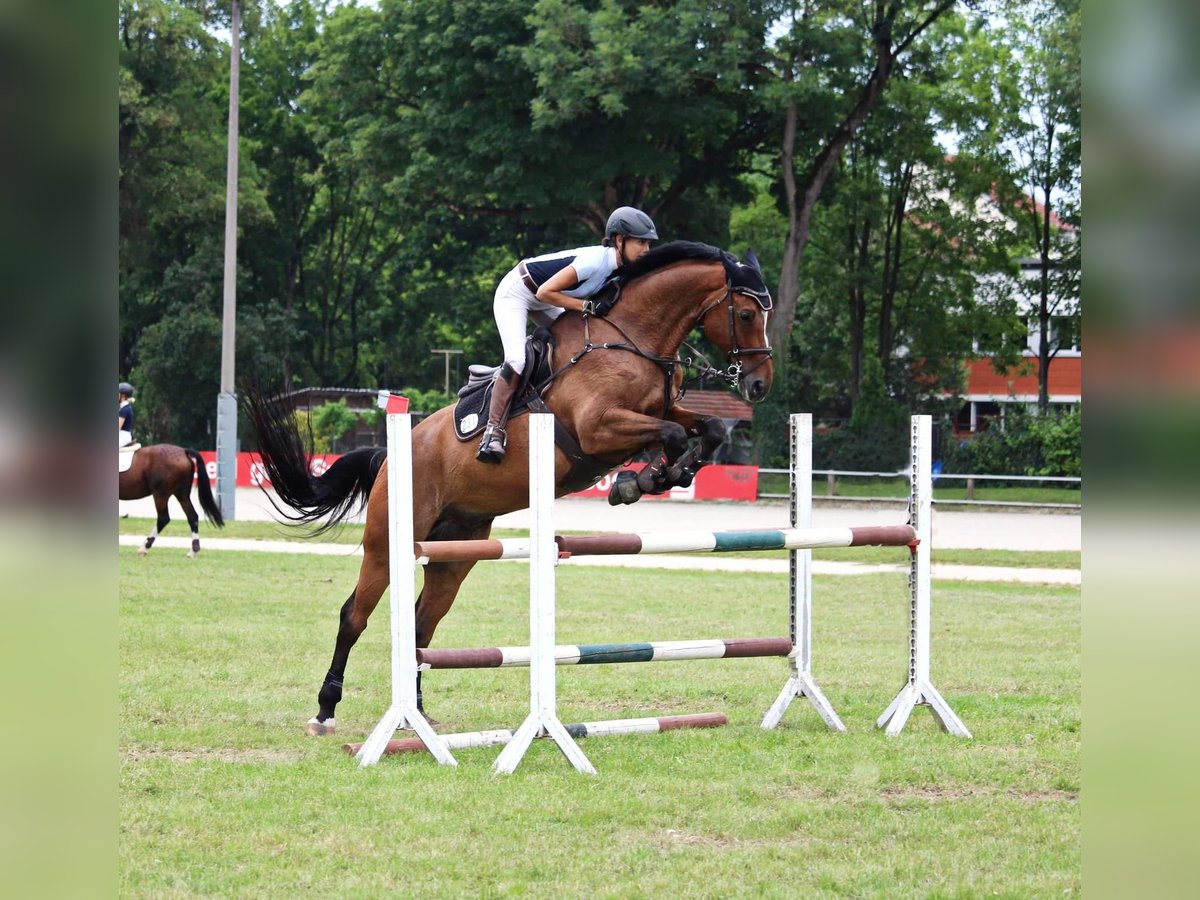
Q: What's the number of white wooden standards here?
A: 4